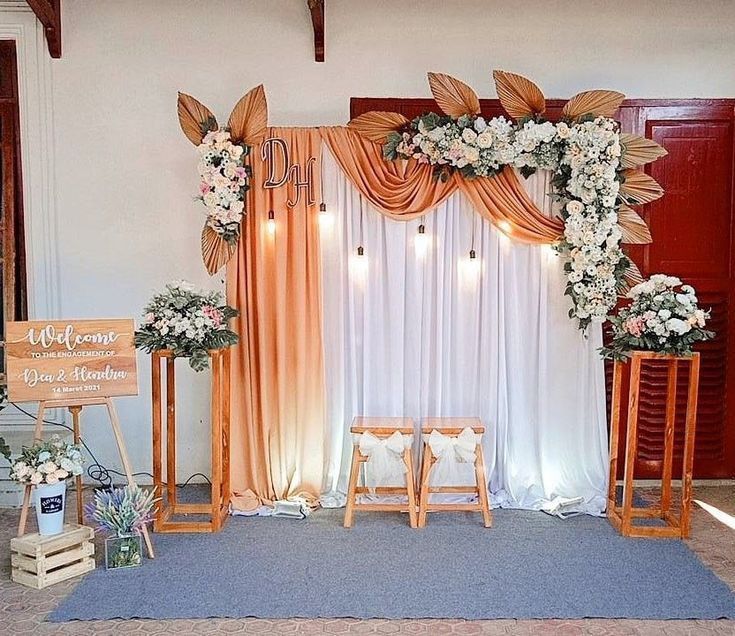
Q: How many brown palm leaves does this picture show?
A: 11